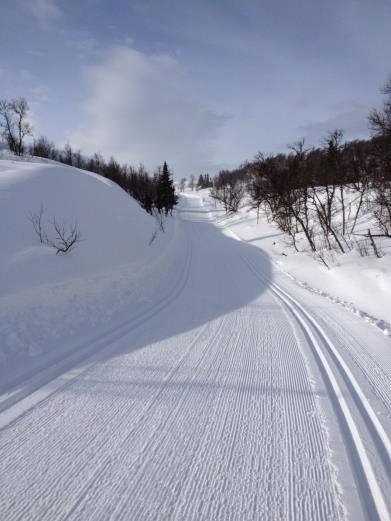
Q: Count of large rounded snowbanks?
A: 1